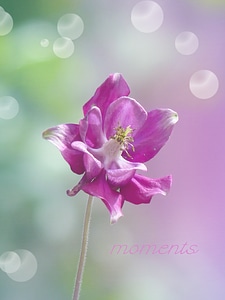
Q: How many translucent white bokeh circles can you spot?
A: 11